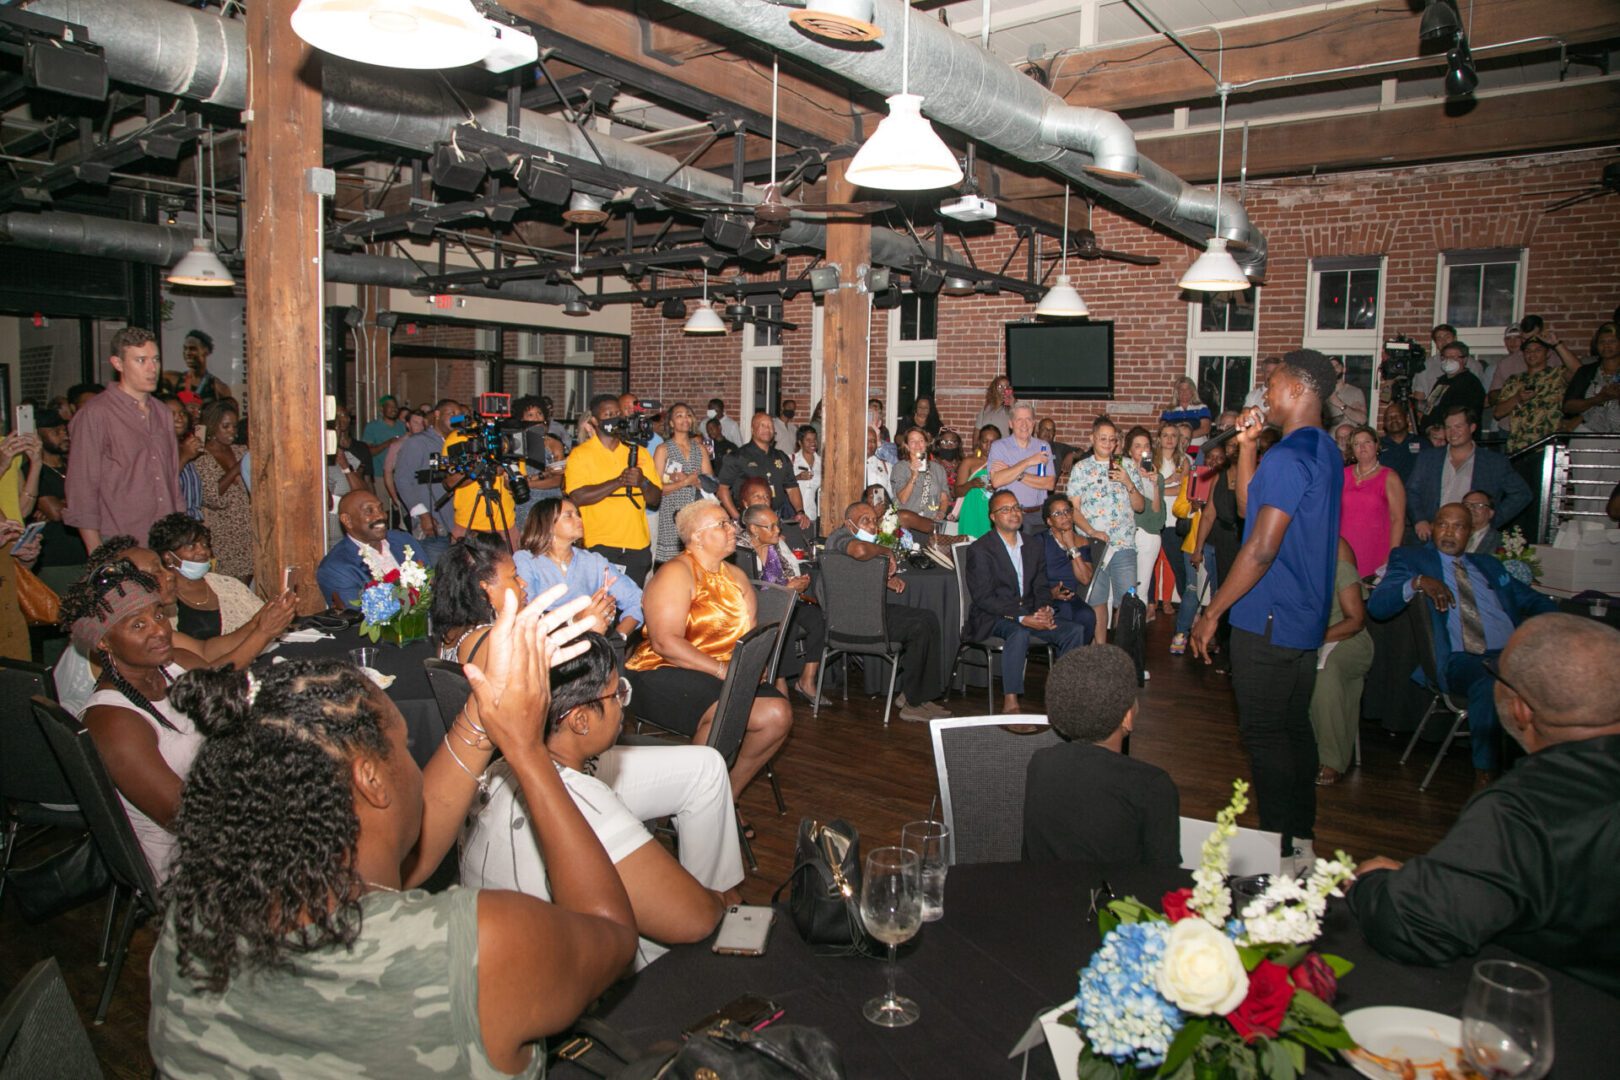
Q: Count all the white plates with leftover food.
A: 1